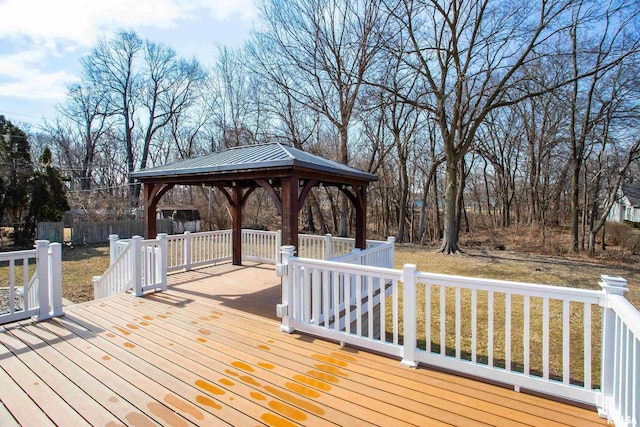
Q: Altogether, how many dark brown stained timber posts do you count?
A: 4